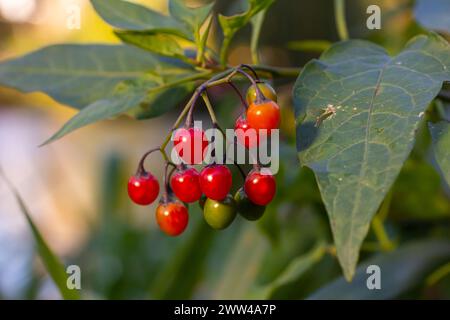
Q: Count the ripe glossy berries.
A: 8